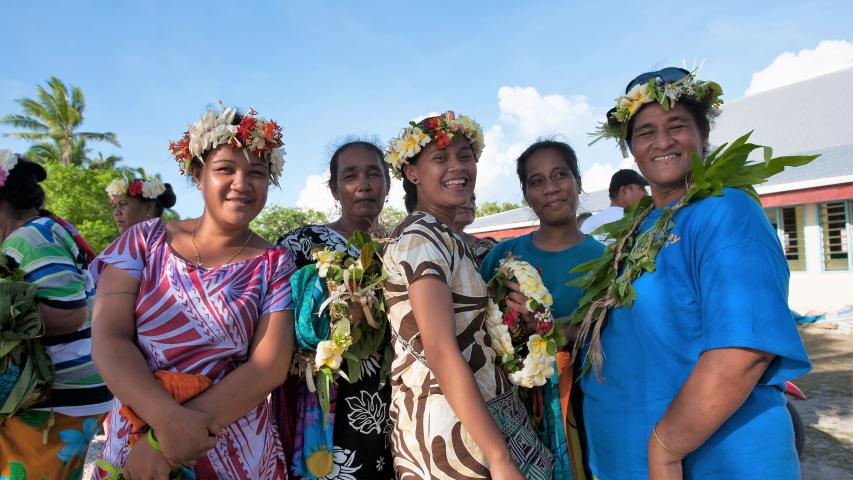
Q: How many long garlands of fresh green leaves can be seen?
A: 1